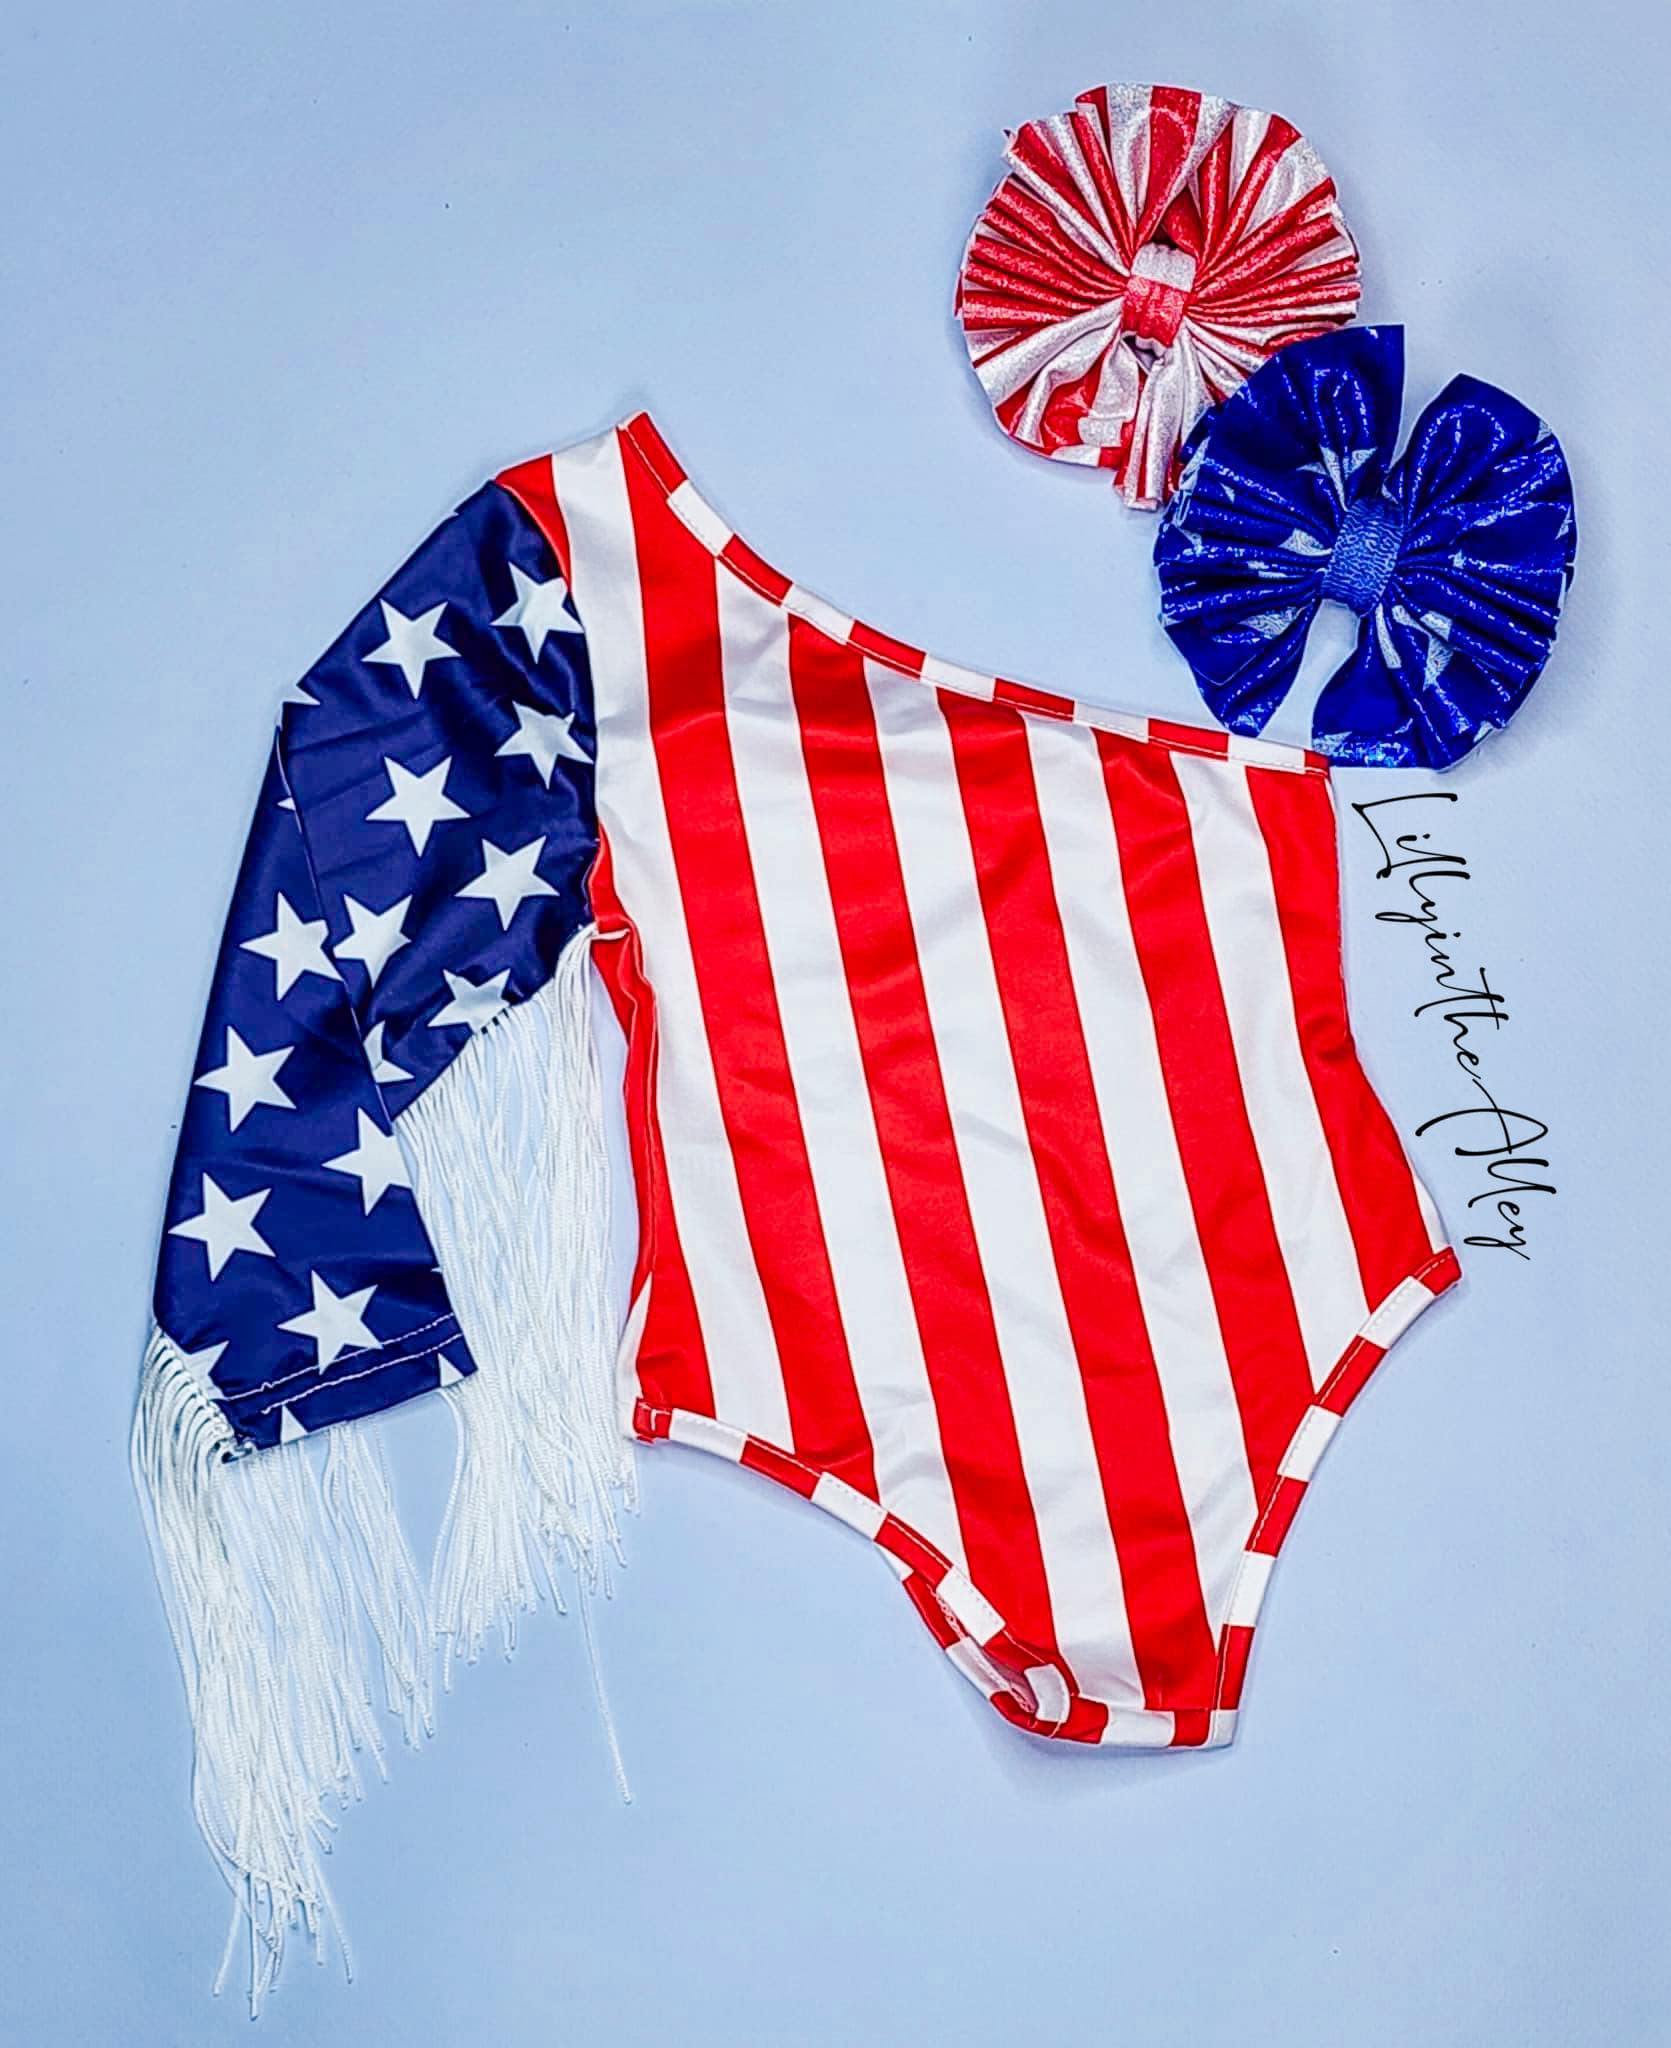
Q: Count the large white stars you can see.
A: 12